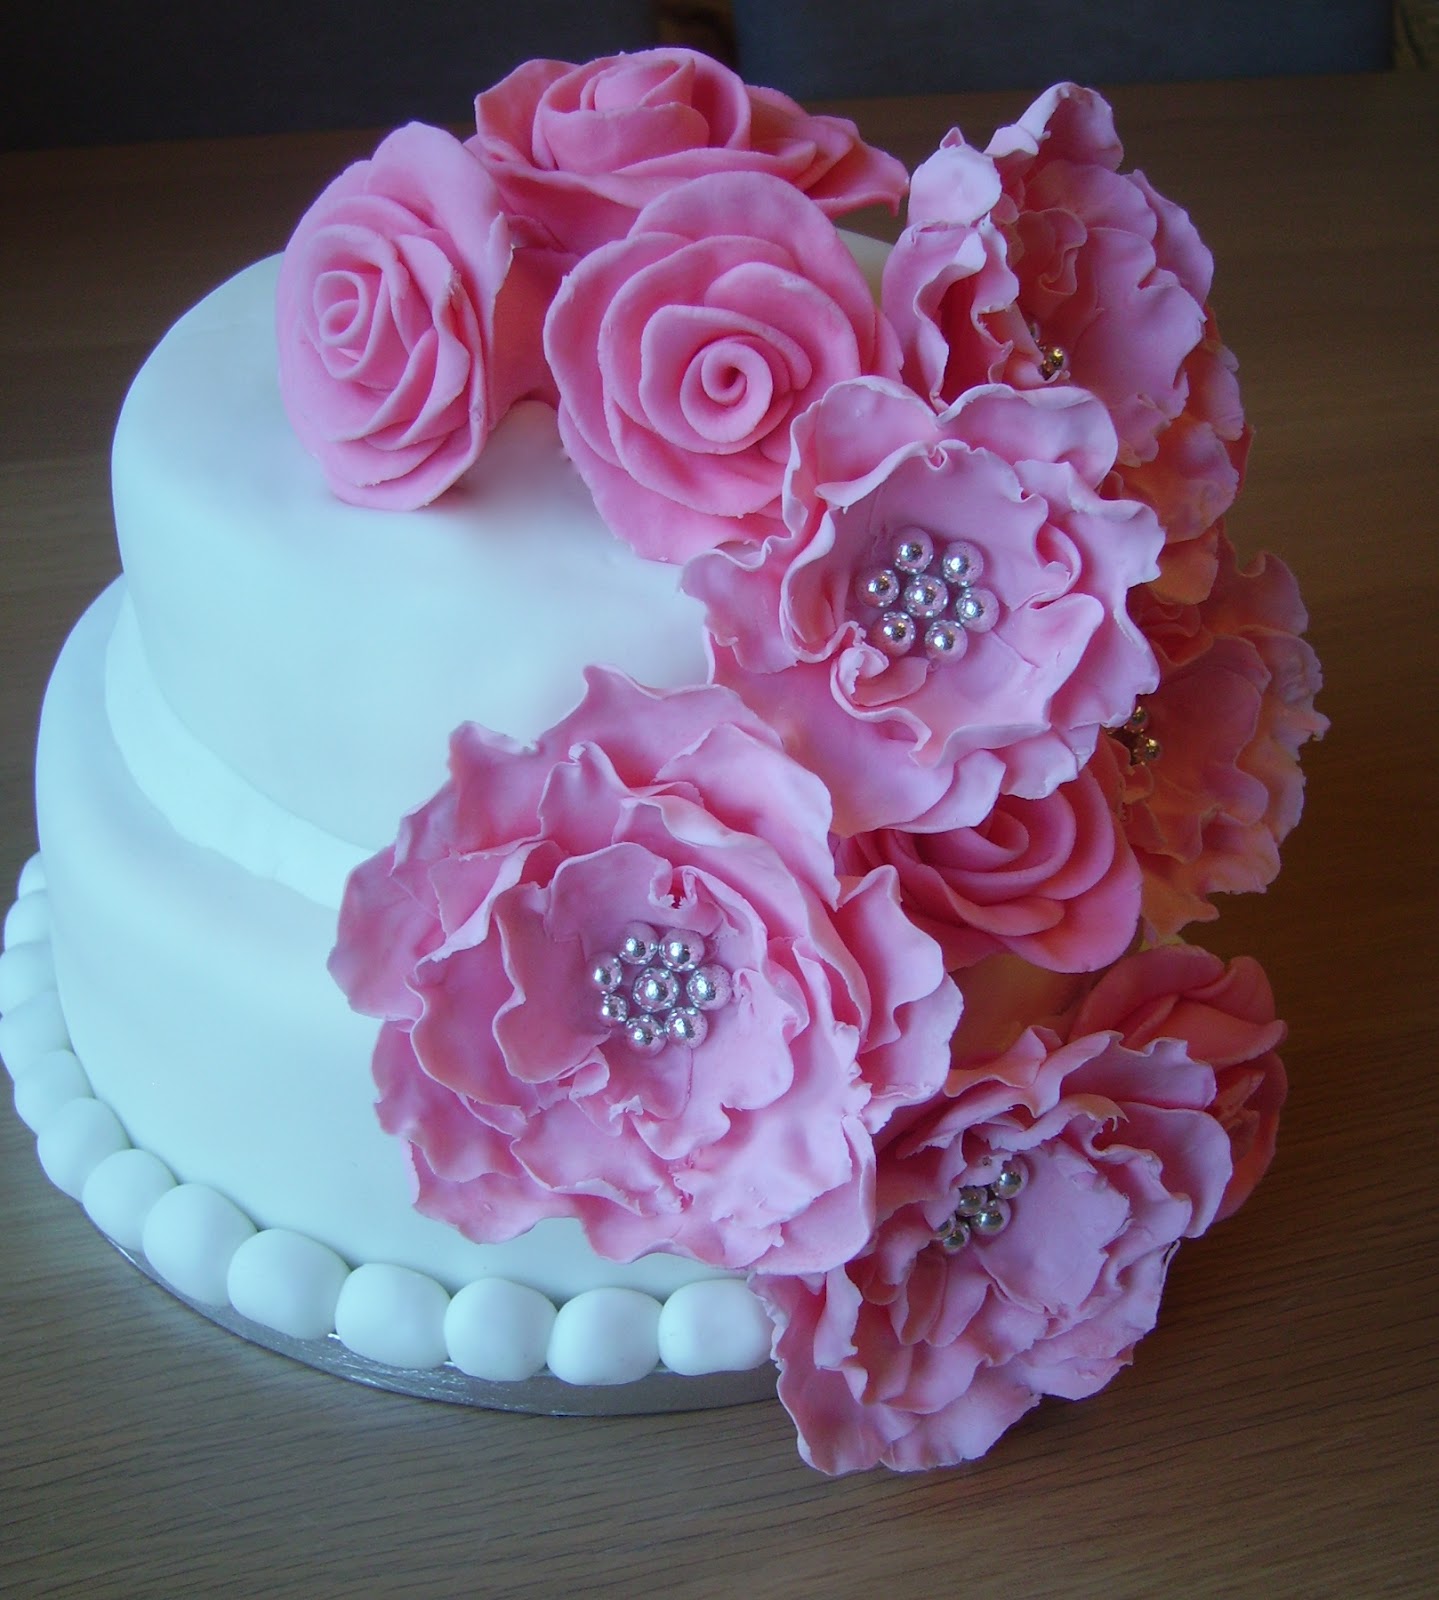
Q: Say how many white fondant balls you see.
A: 13